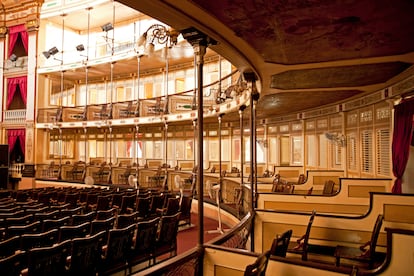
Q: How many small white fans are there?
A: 4